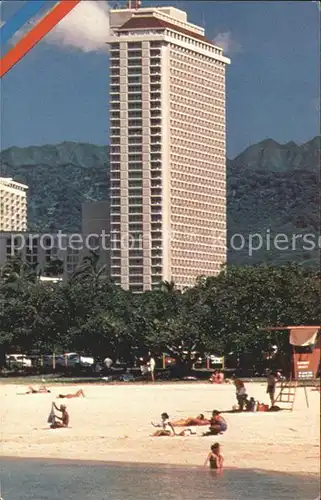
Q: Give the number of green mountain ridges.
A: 2